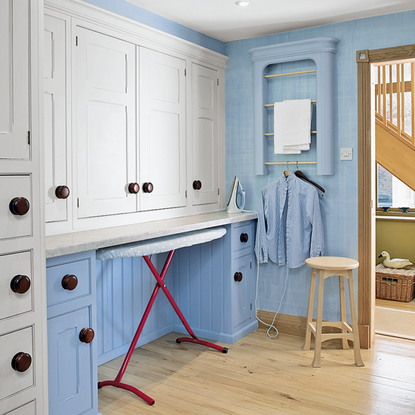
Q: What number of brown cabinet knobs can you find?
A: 11